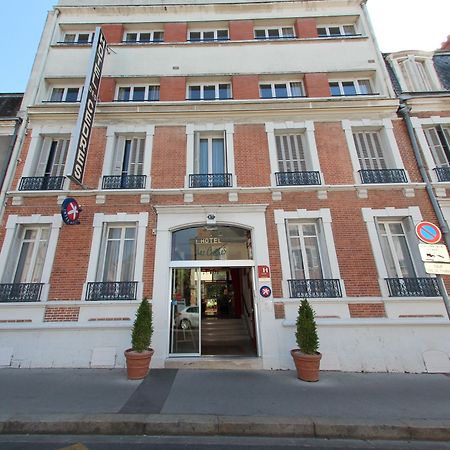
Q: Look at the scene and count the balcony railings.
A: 10